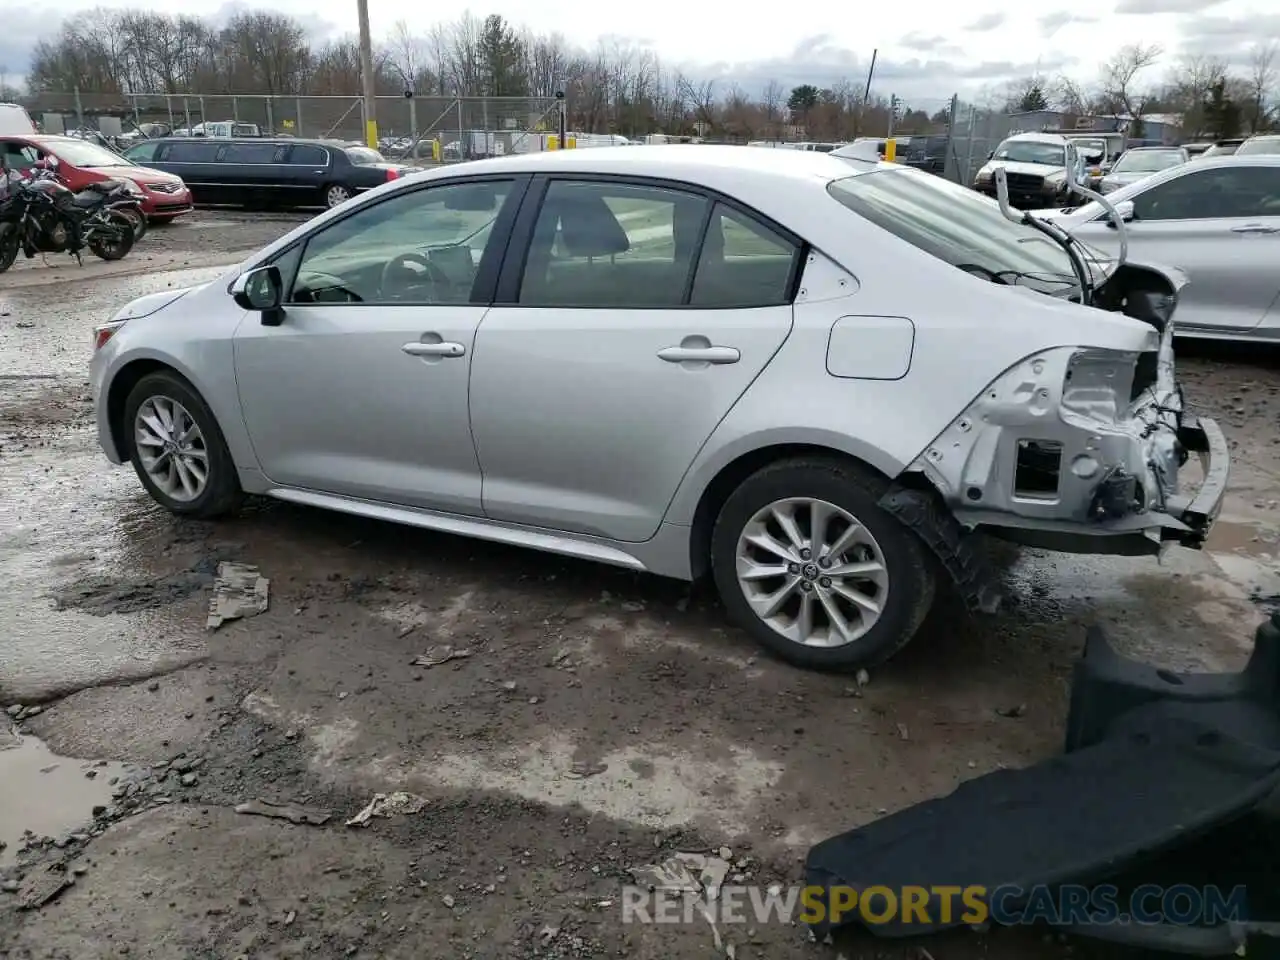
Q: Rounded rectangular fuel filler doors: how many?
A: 1